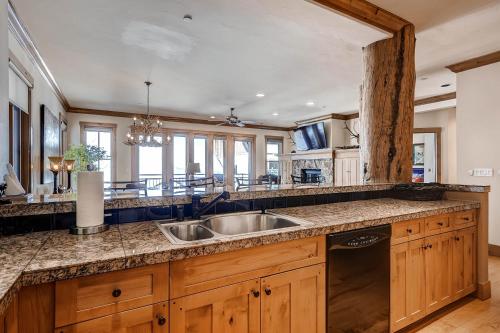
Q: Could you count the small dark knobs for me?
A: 10